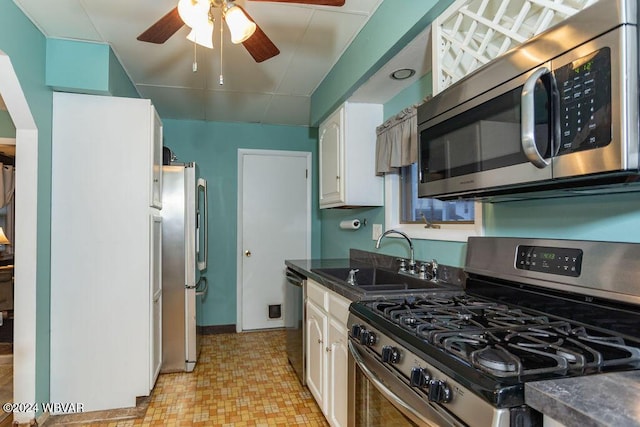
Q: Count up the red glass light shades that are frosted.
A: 0